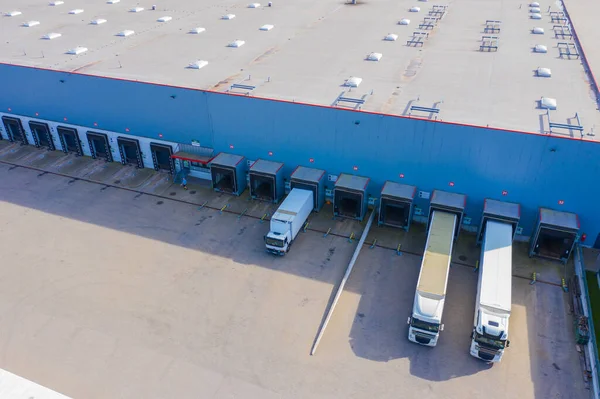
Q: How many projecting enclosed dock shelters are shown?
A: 8